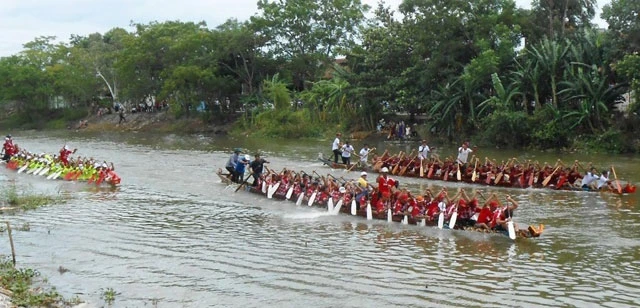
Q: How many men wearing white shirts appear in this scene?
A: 7